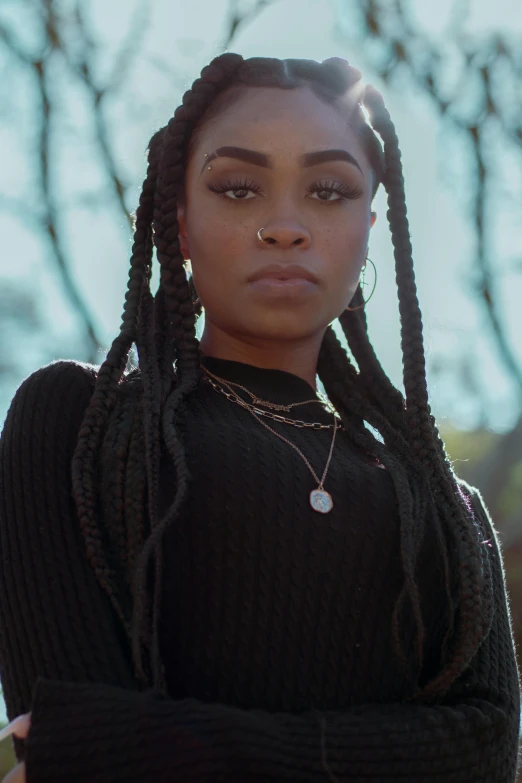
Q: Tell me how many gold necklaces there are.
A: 3